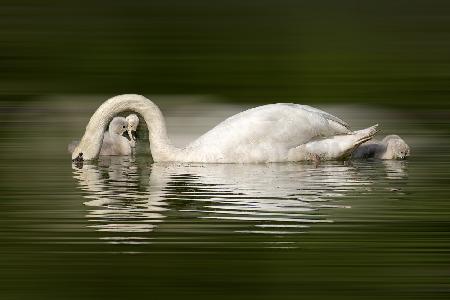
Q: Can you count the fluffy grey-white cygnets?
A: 3